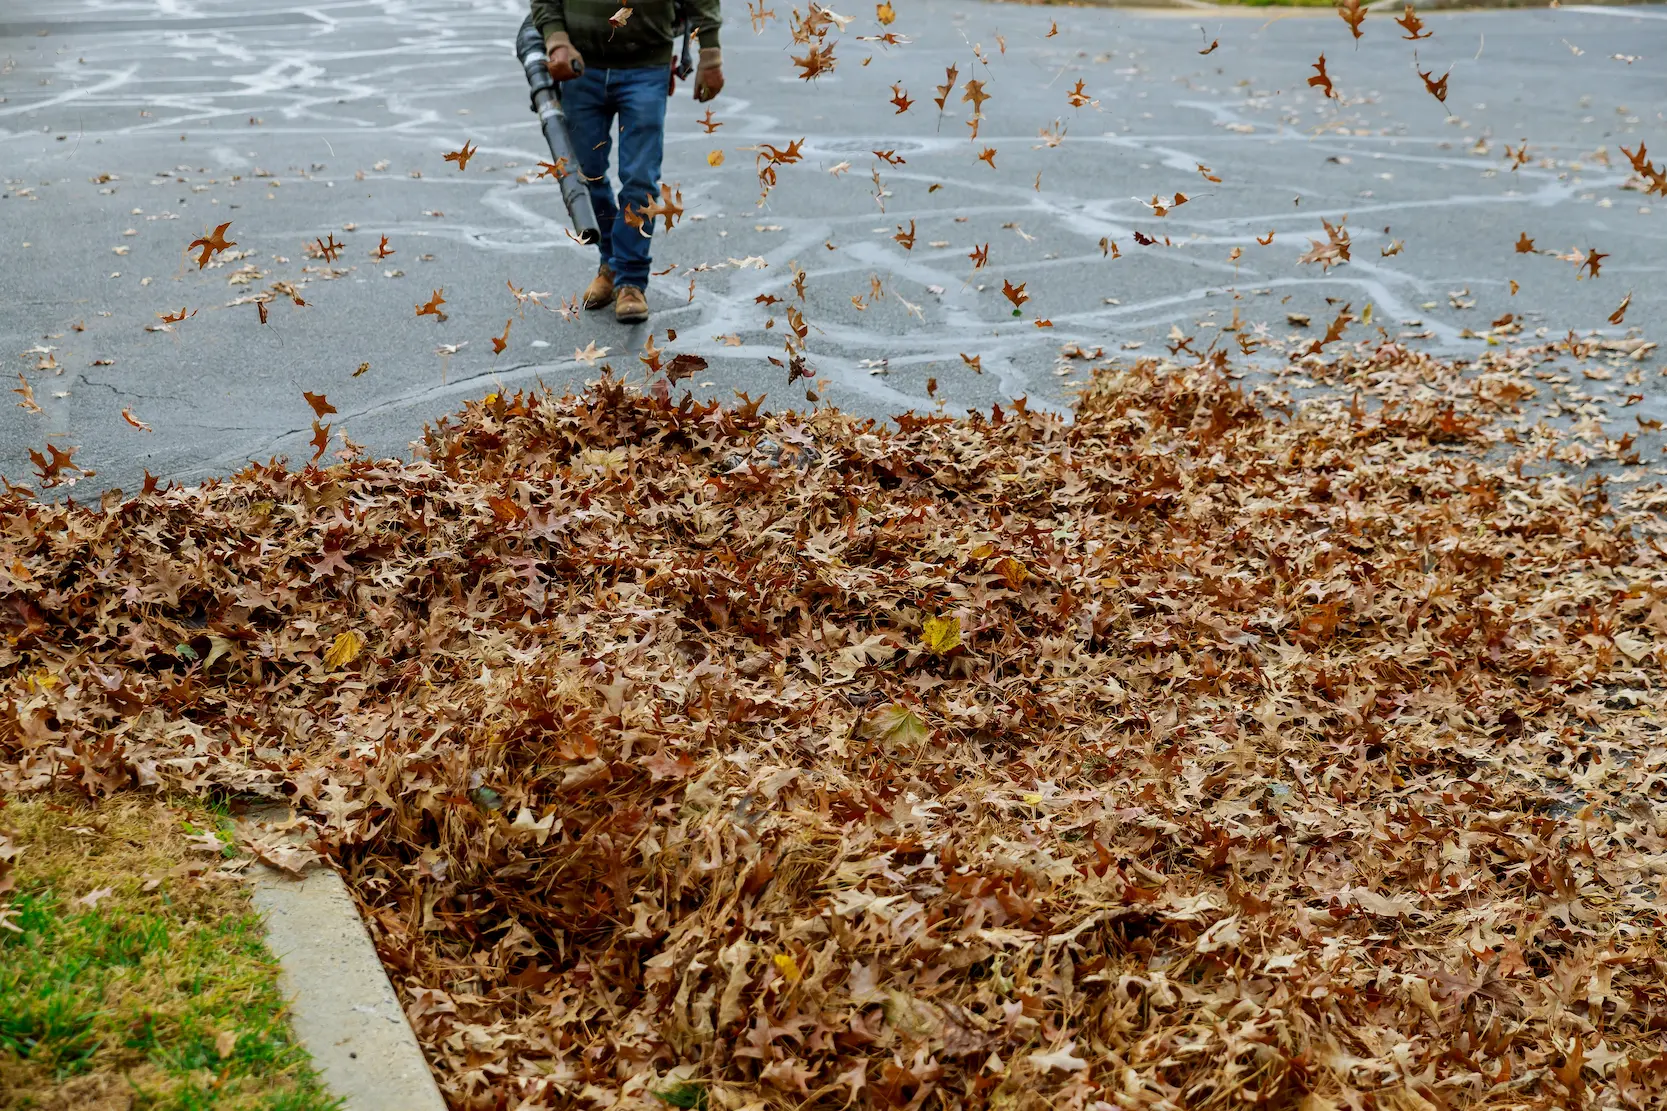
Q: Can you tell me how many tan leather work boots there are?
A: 2